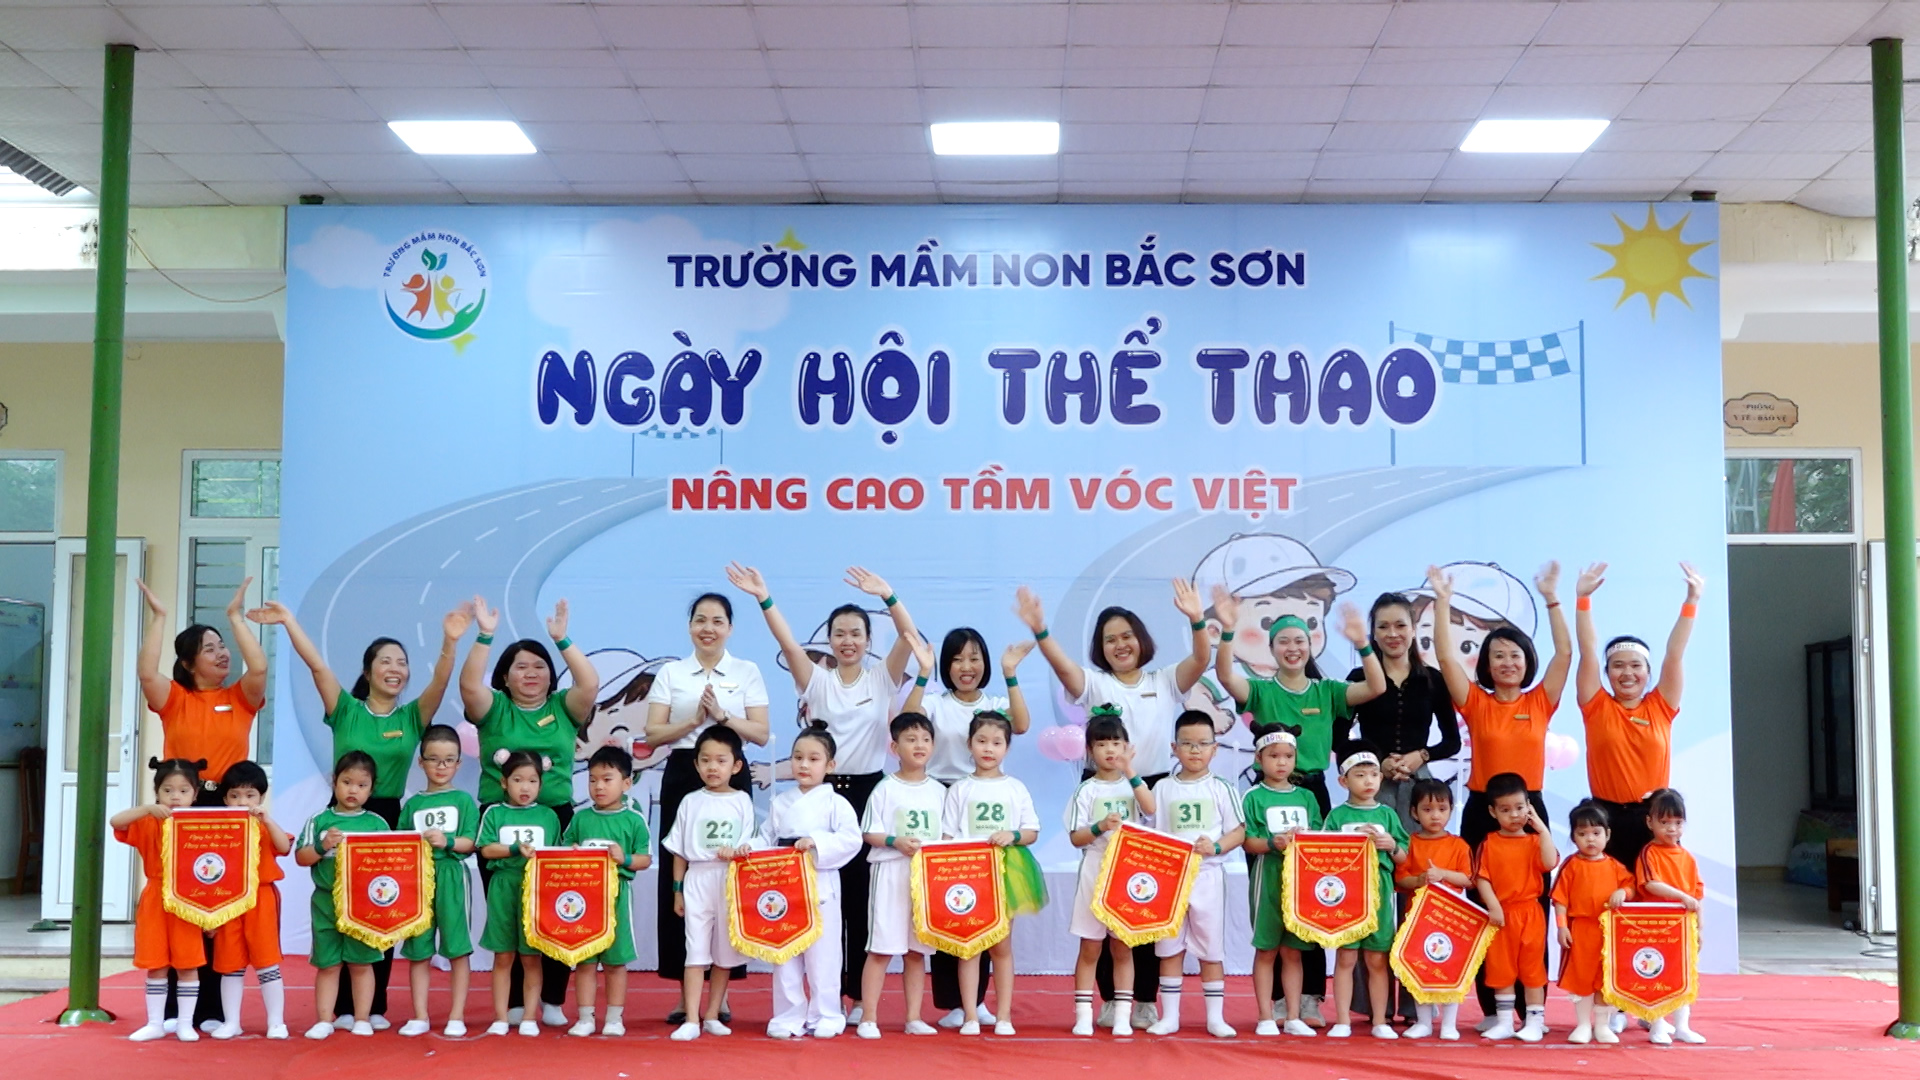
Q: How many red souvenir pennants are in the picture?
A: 9